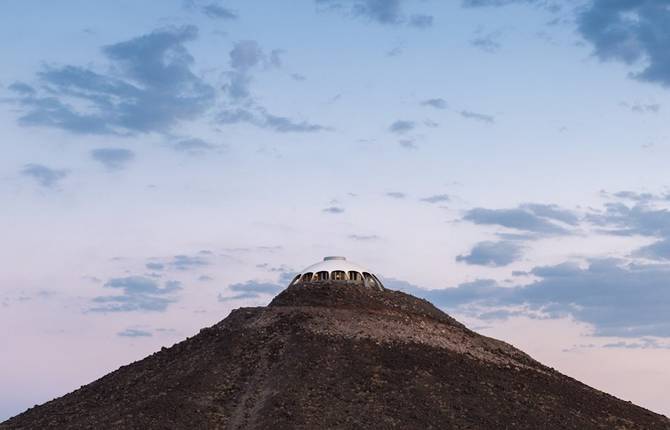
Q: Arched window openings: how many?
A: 7